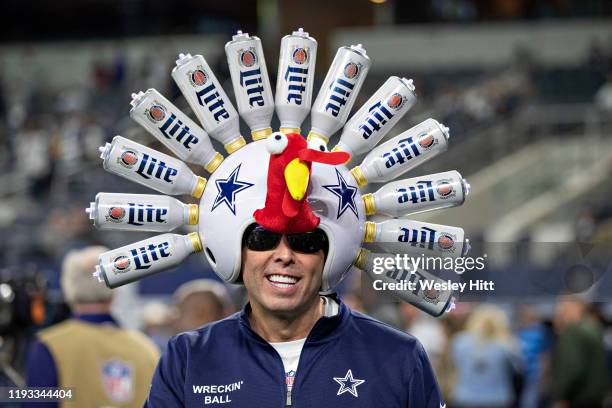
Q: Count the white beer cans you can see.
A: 13